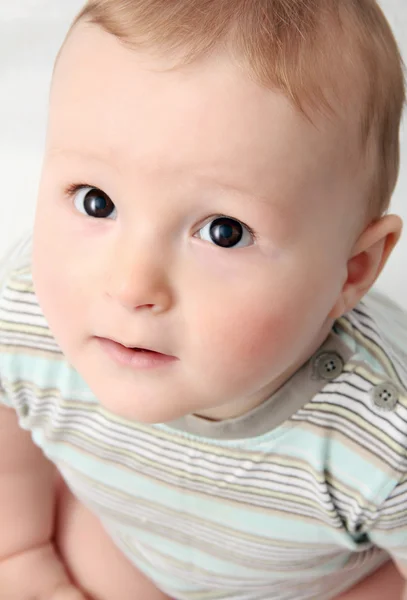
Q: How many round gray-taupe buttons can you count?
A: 2